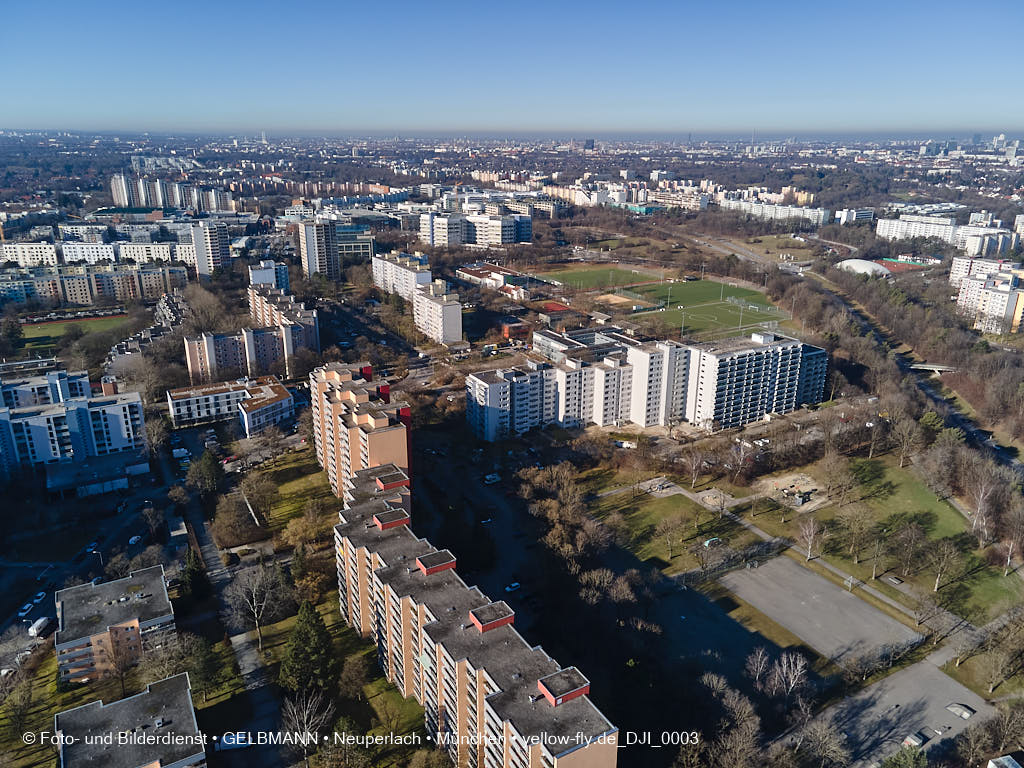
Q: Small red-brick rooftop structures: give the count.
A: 5